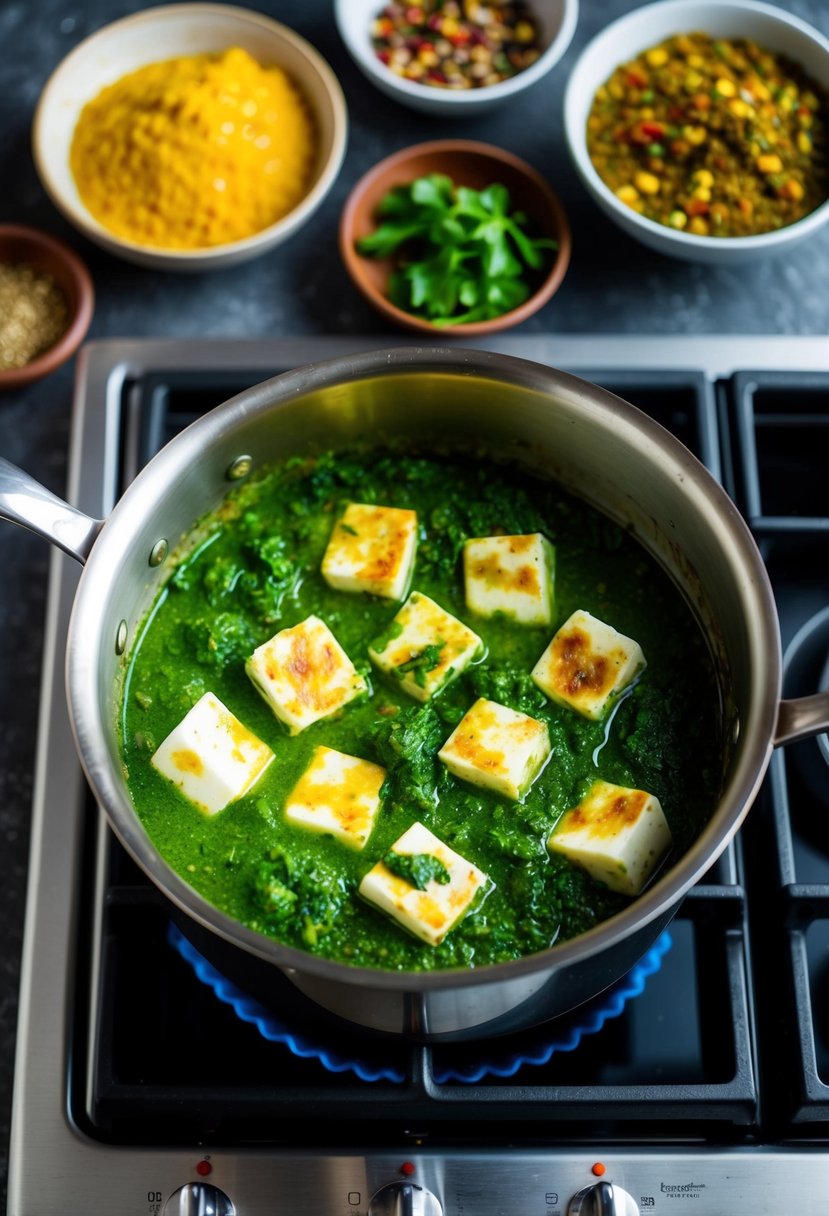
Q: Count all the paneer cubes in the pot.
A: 10